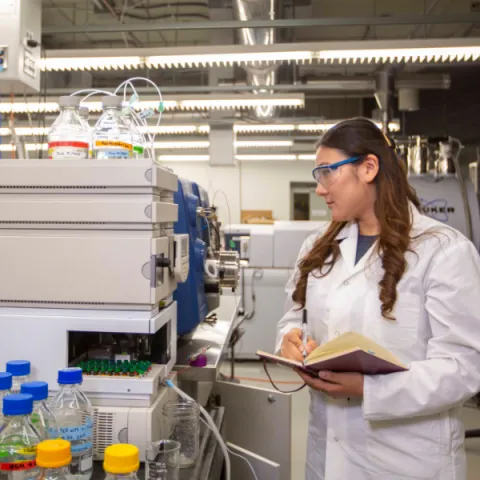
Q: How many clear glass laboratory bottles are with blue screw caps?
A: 5